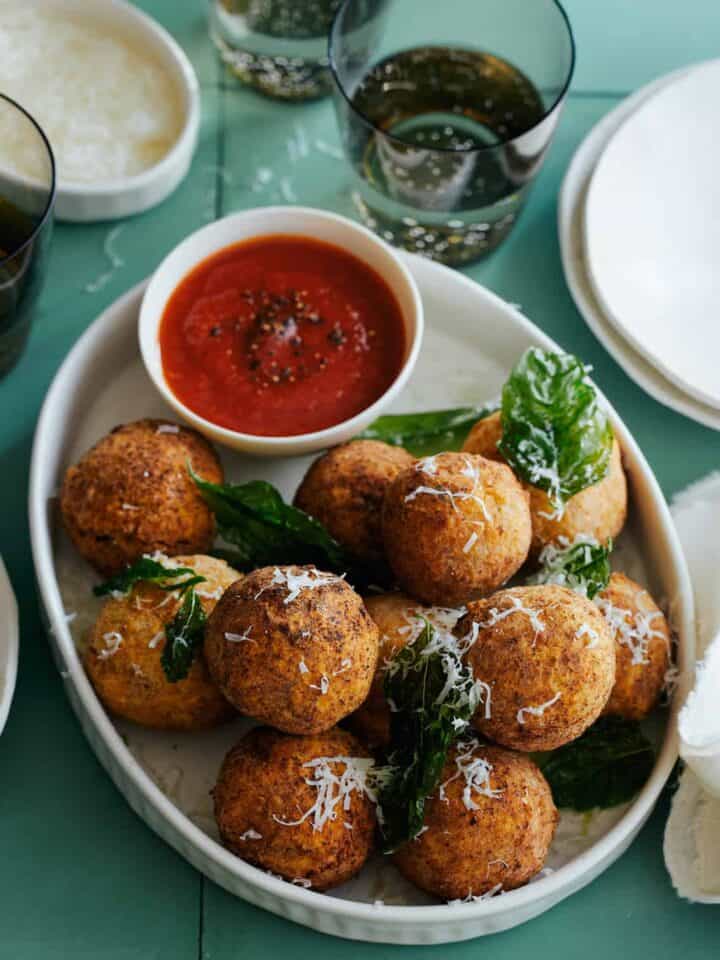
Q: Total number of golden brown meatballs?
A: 11